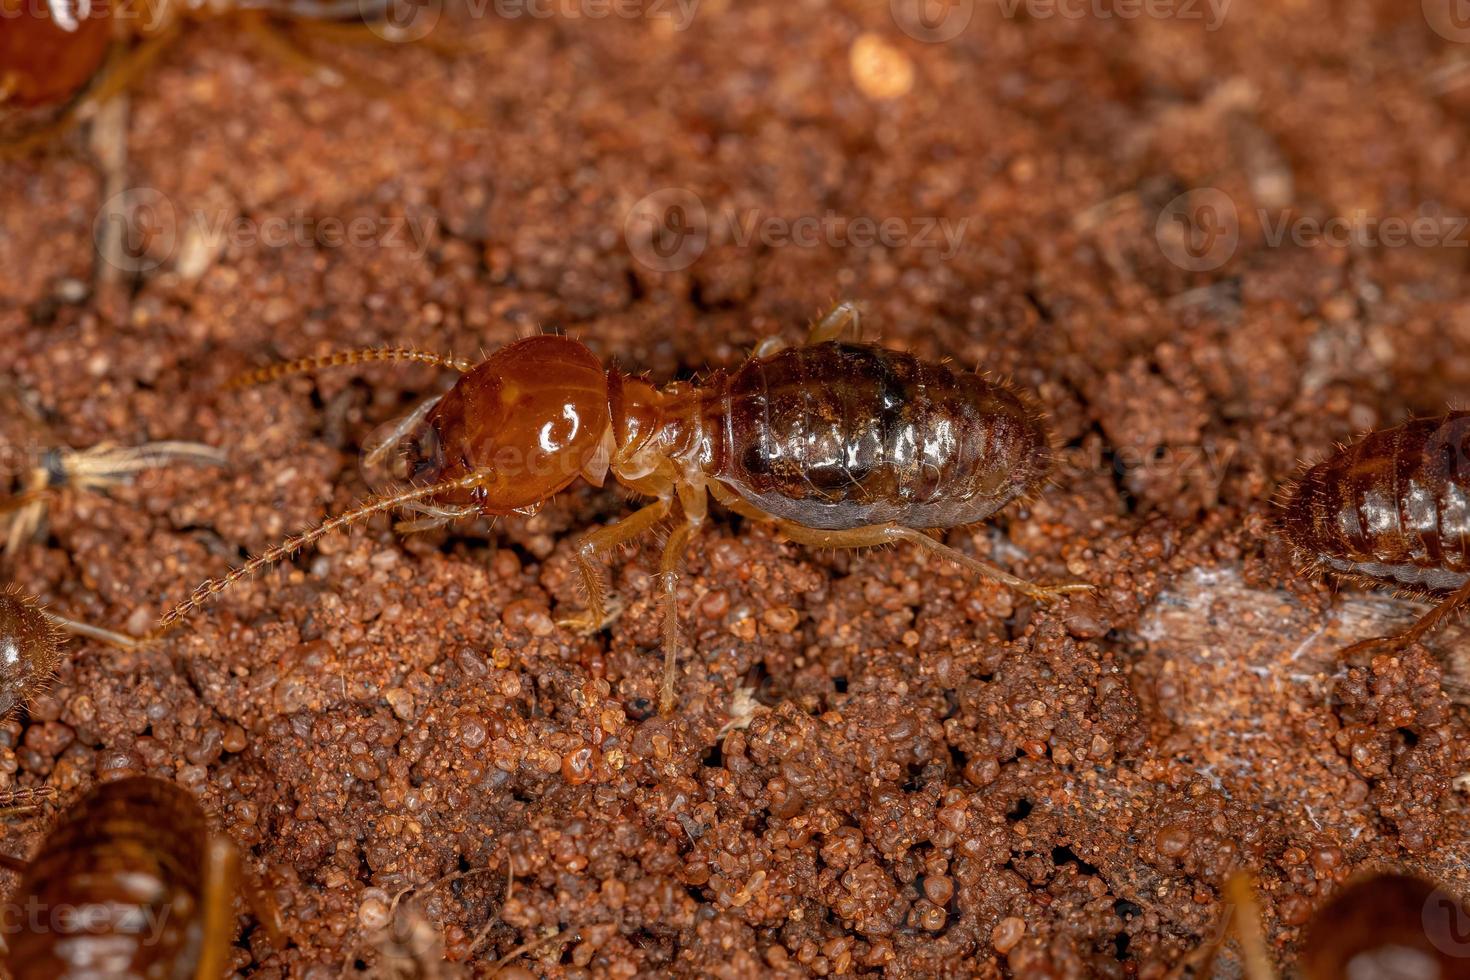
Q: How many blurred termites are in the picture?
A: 3